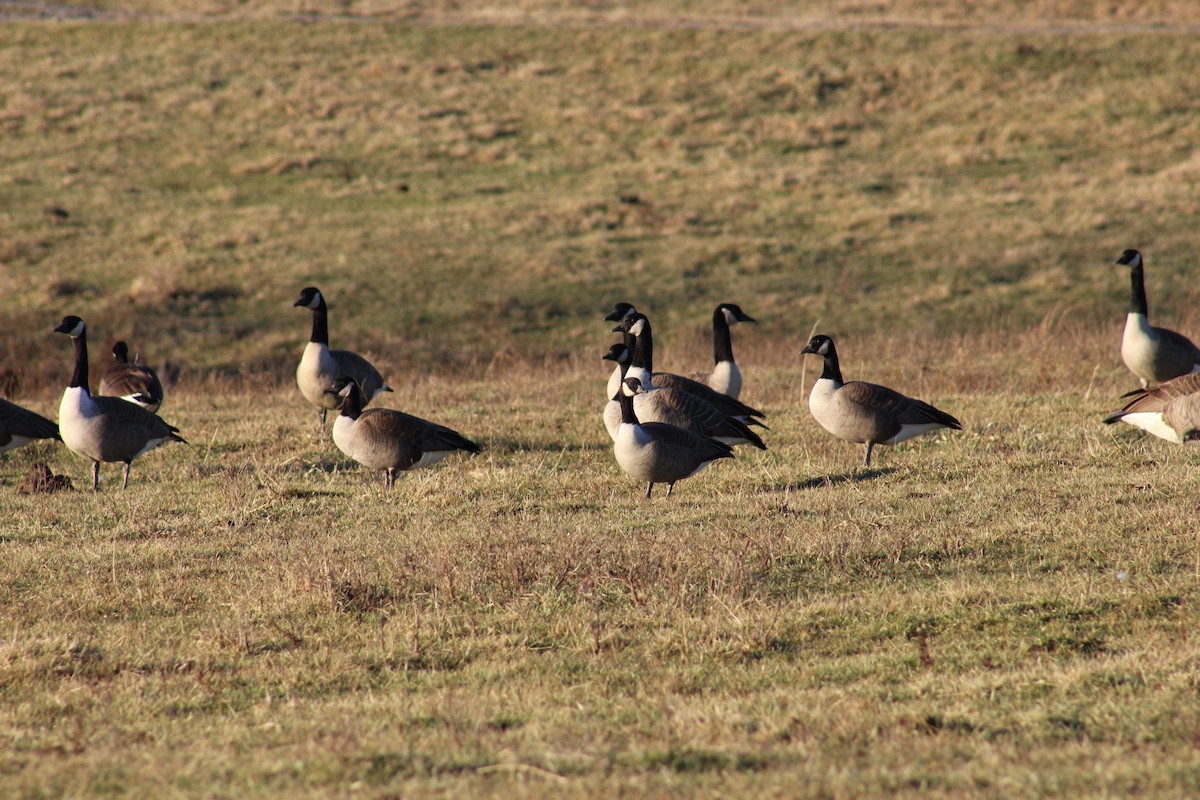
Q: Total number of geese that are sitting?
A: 0